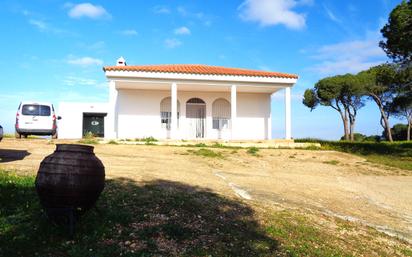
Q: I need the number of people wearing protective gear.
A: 0